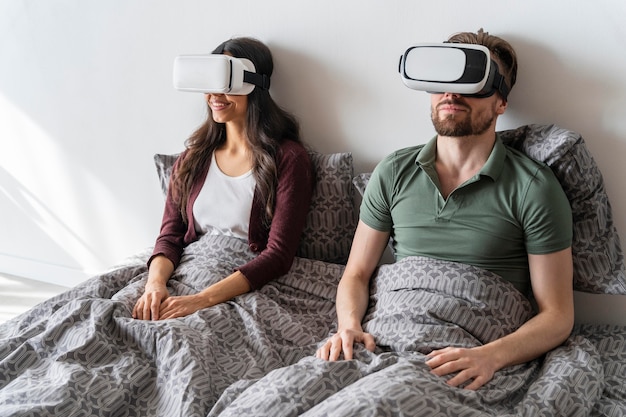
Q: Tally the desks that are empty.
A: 0